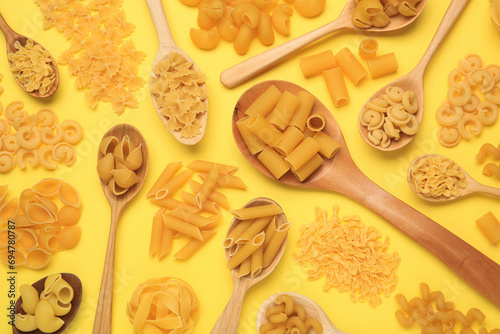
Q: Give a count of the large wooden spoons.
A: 1